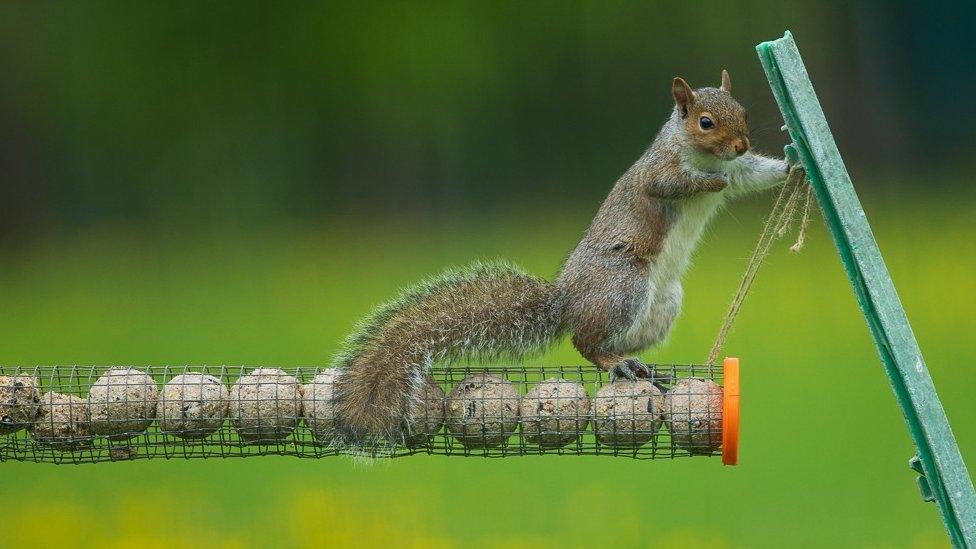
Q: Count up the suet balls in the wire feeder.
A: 11